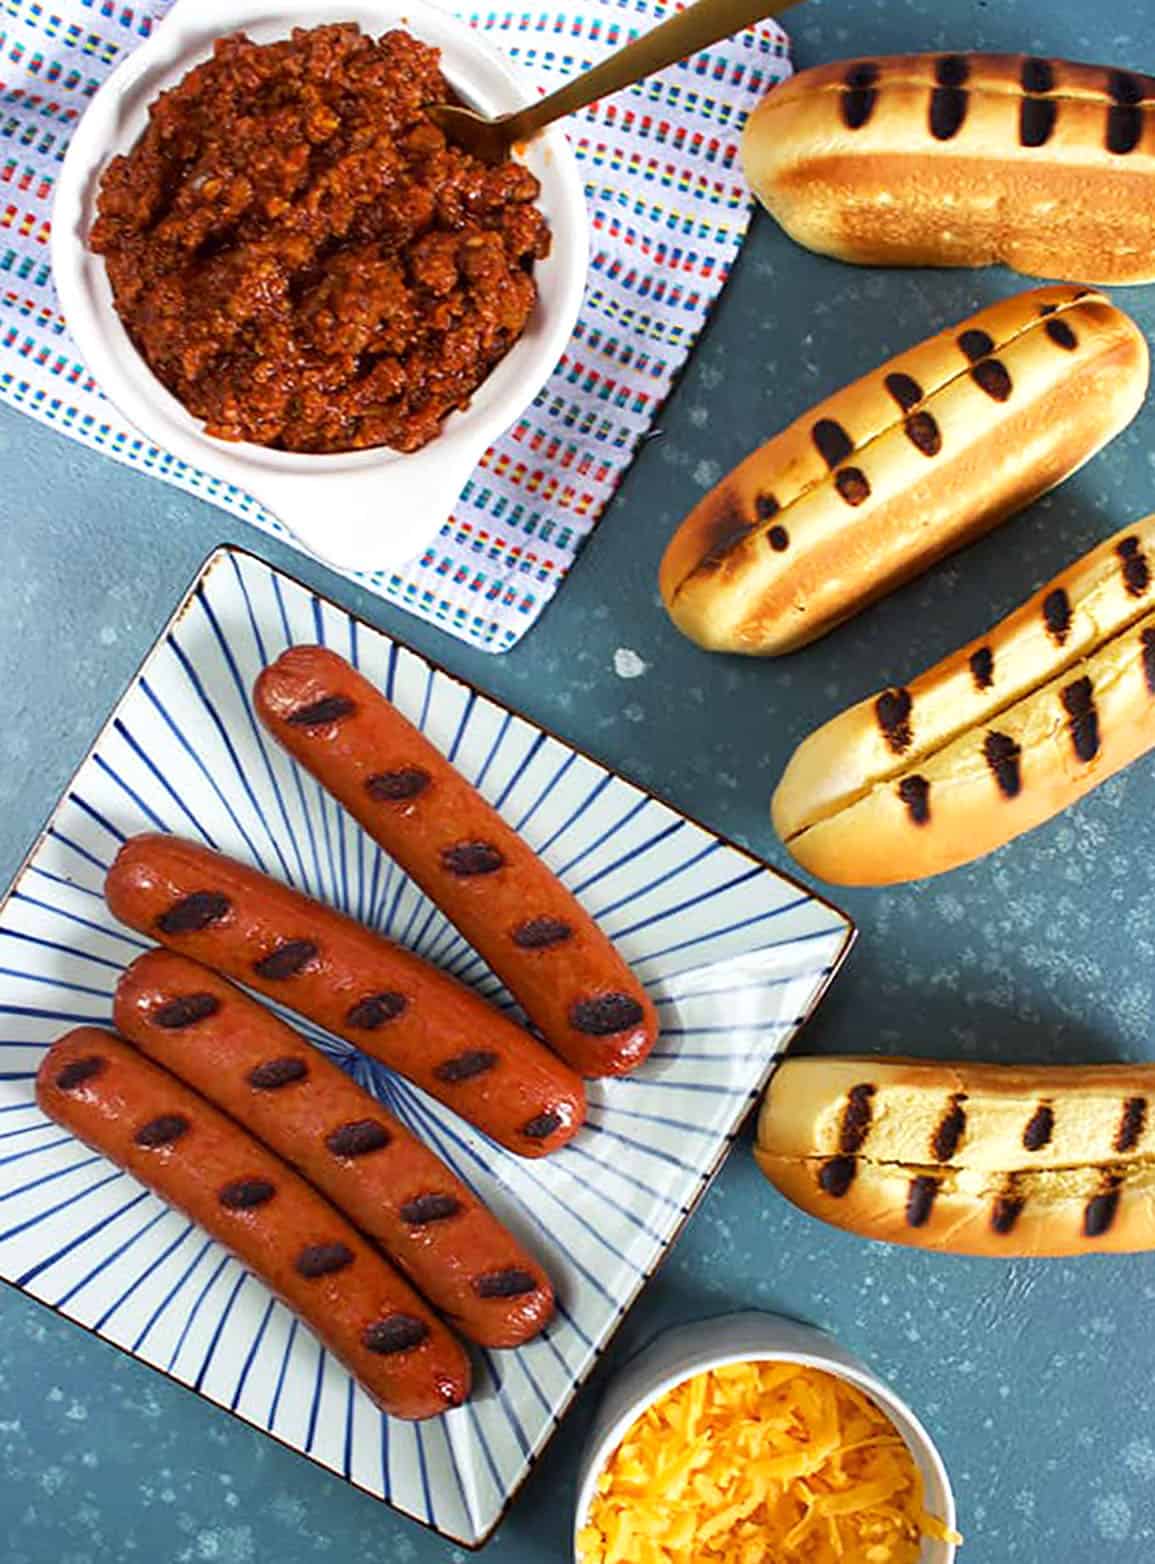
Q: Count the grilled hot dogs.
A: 4